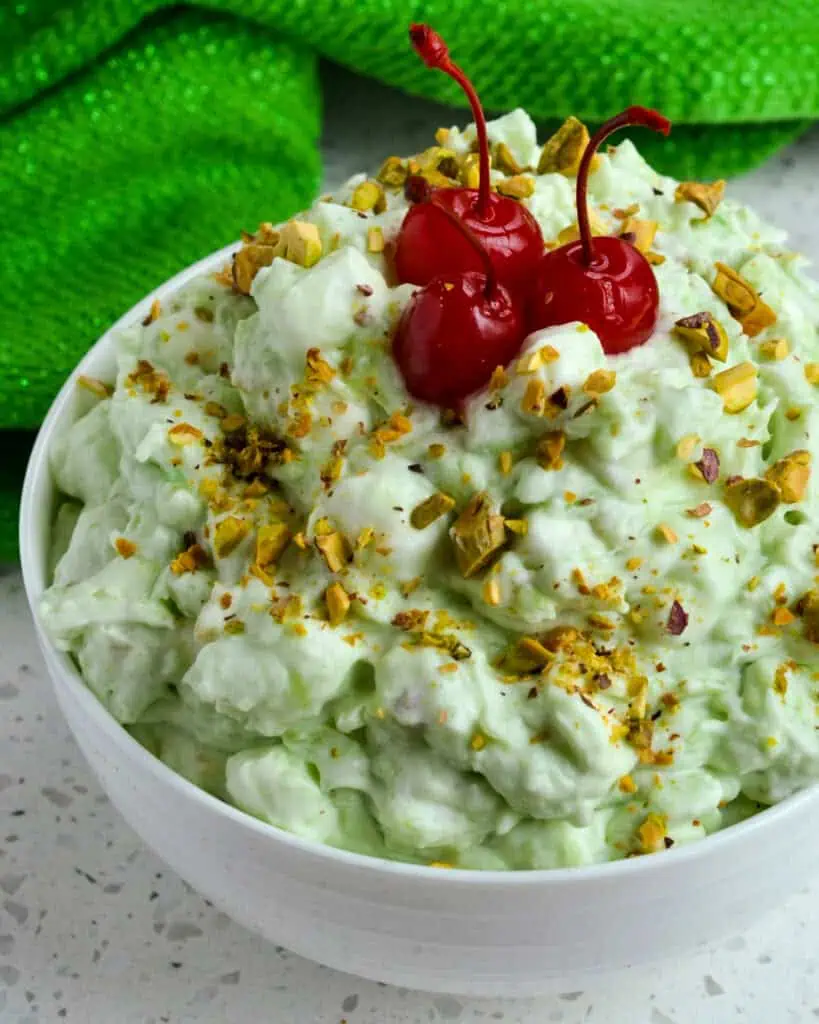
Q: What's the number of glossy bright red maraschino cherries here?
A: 3